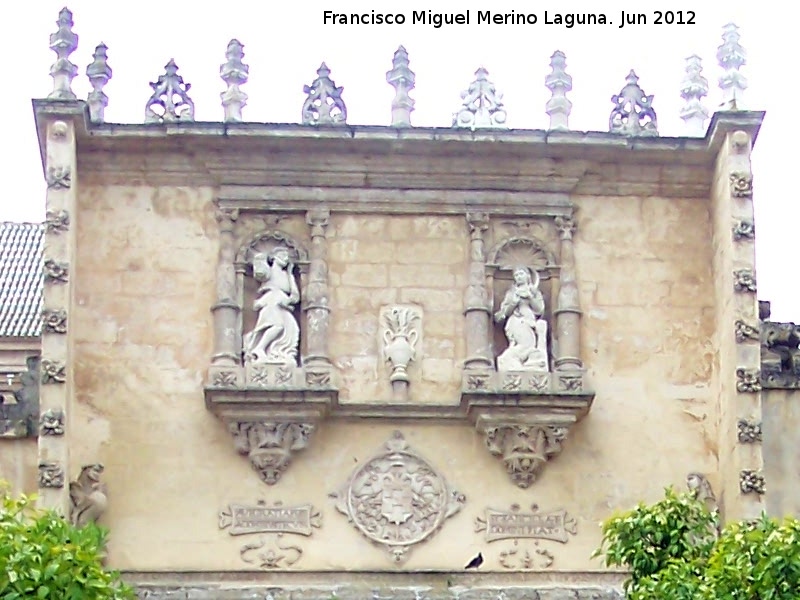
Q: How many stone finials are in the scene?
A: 11